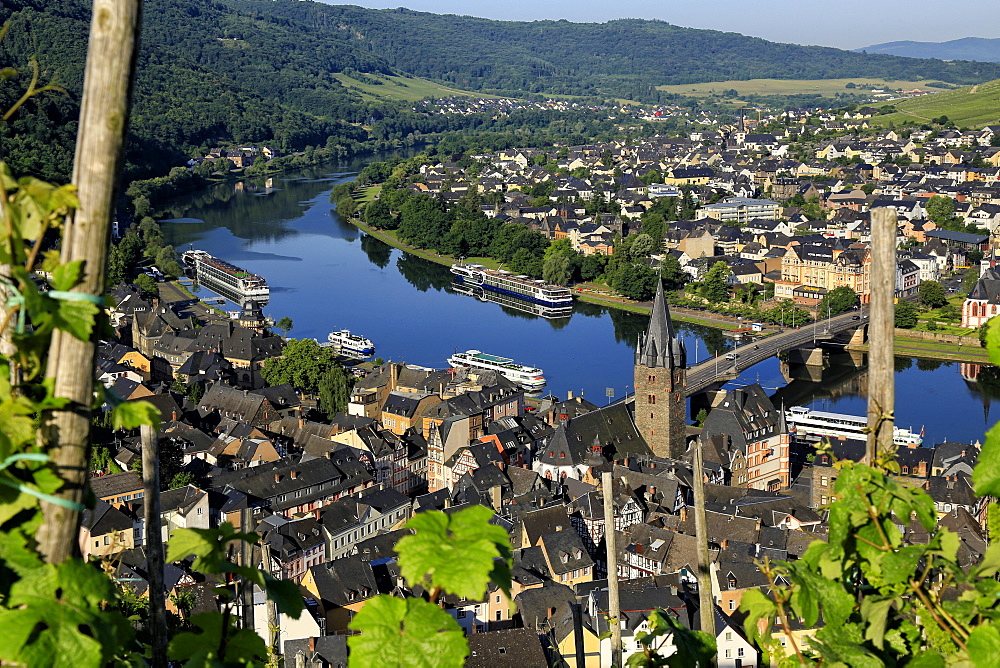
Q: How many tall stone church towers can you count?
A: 1